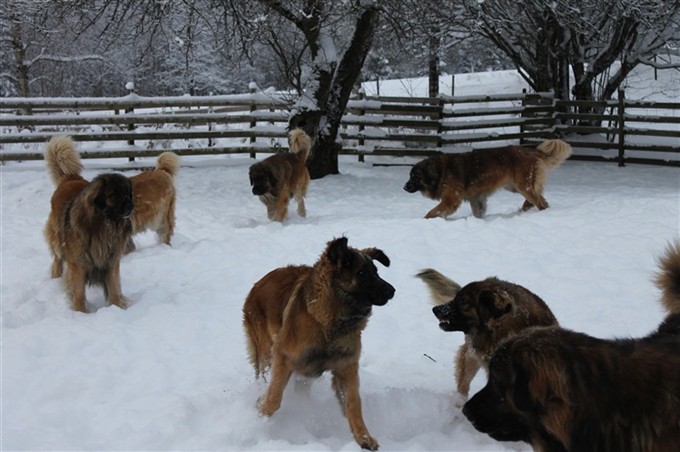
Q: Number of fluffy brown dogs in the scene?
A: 7